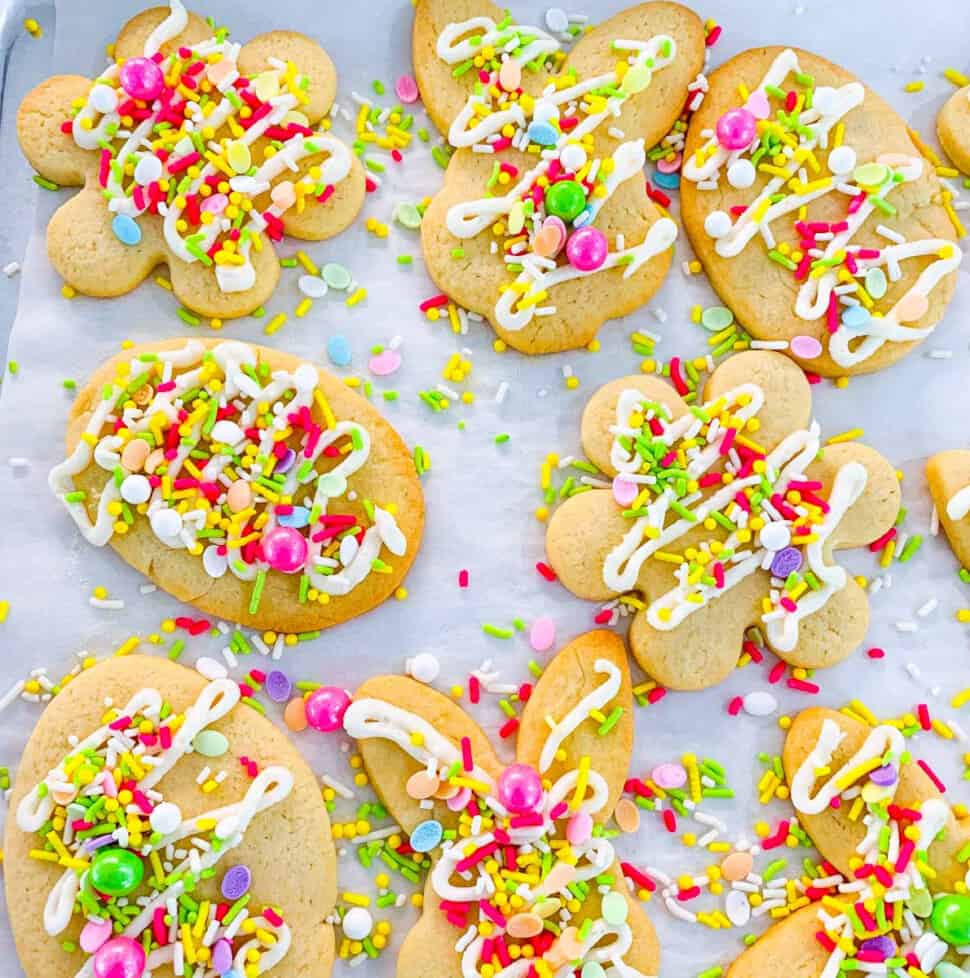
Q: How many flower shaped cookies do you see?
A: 2